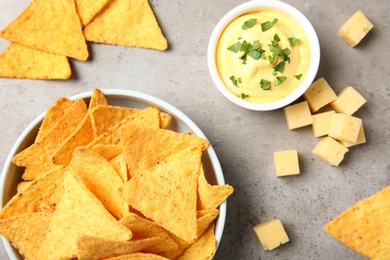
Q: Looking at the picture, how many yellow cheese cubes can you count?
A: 10